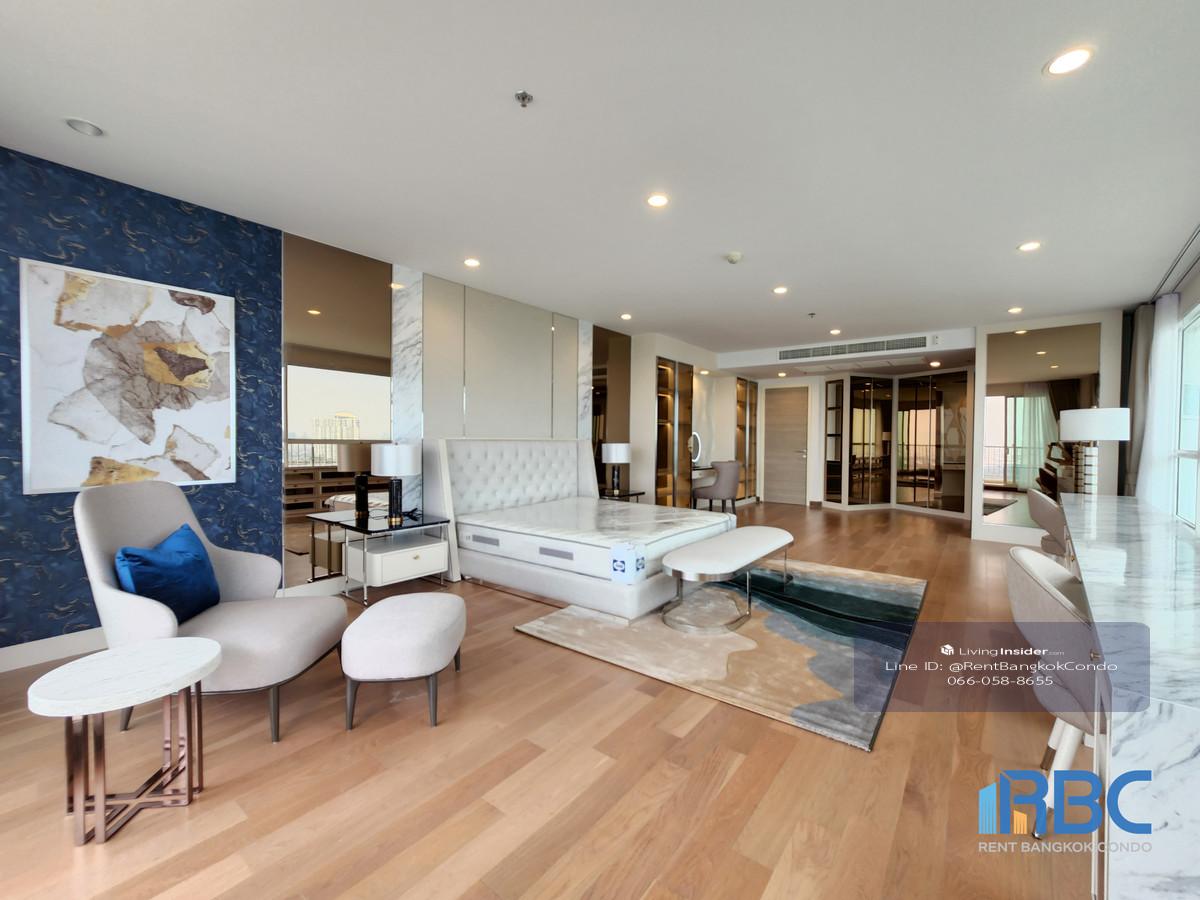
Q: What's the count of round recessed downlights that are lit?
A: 11